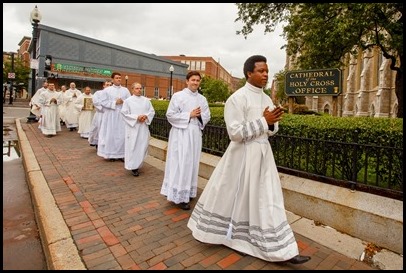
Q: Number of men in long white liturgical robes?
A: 10